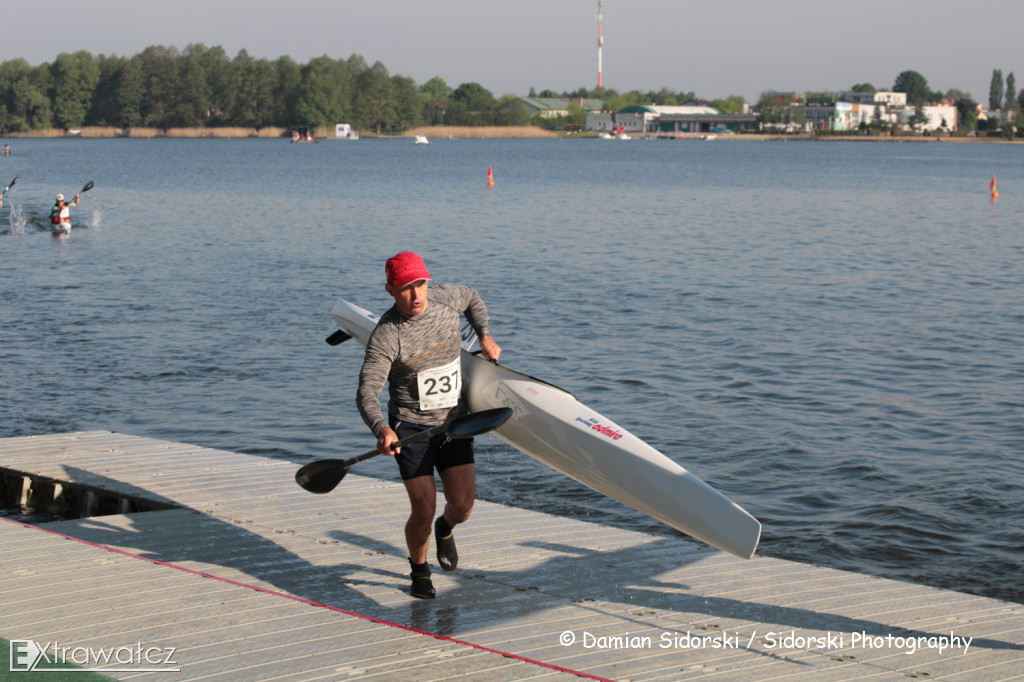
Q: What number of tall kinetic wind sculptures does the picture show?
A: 0